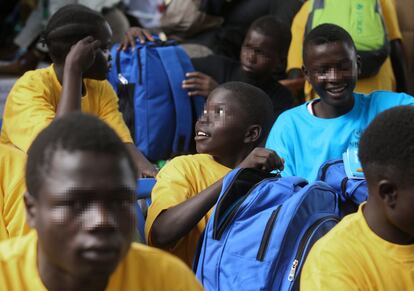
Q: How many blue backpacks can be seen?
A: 3